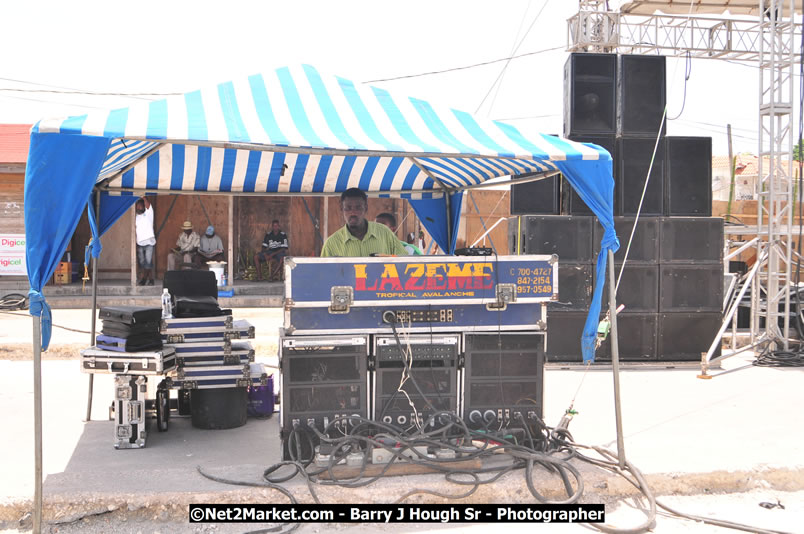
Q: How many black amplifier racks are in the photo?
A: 3